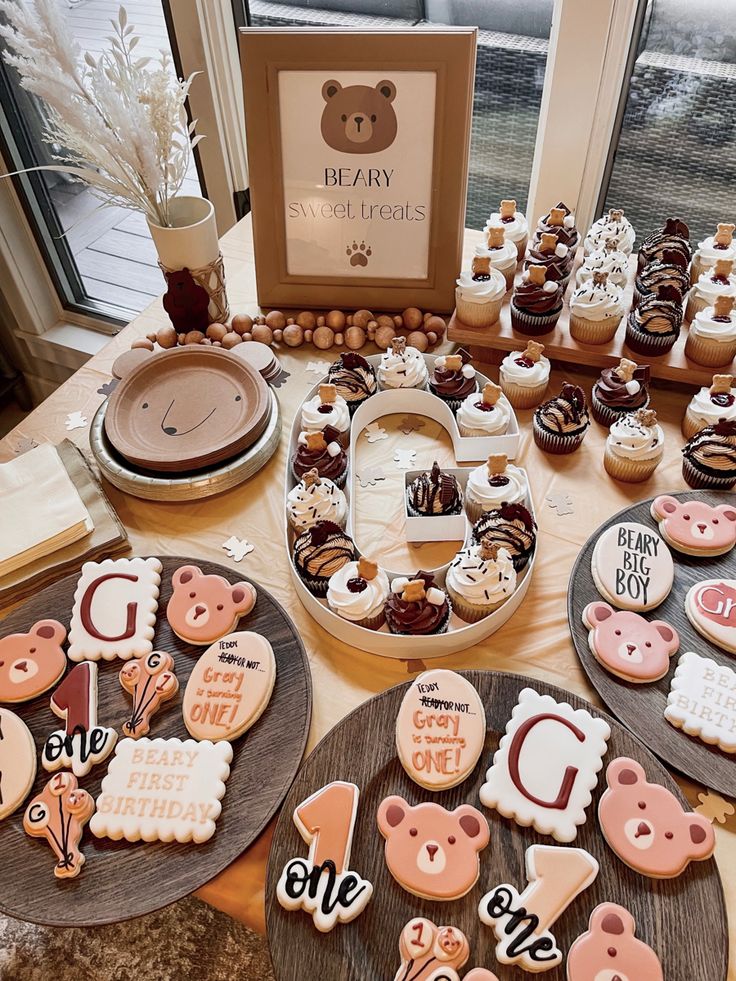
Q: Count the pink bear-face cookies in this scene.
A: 7